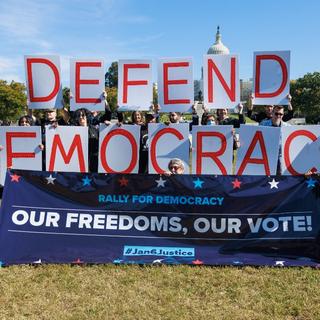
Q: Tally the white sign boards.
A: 13